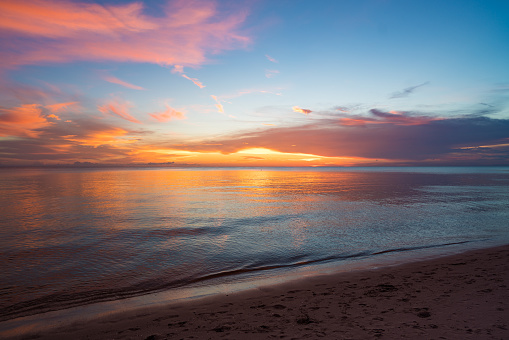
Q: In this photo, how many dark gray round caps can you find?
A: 0